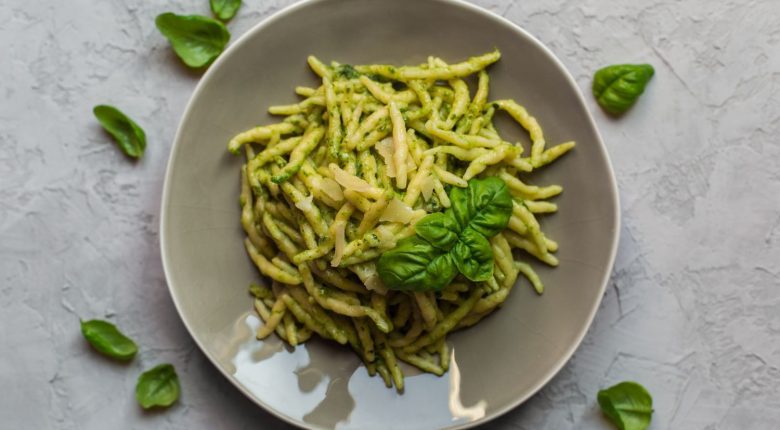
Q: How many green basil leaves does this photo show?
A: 11